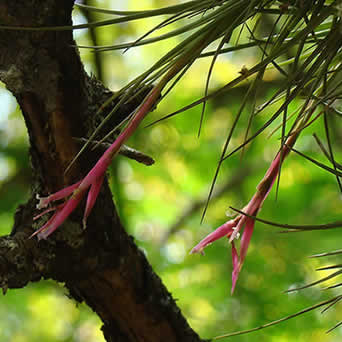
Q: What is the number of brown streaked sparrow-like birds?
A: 0